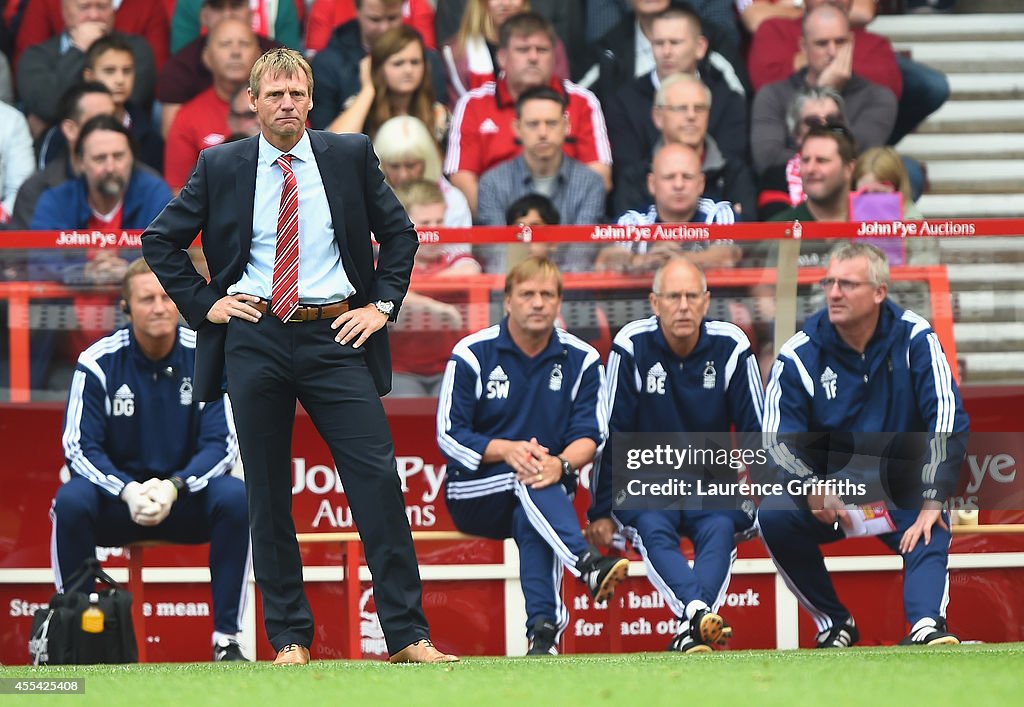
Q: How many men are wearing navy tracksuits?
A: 4